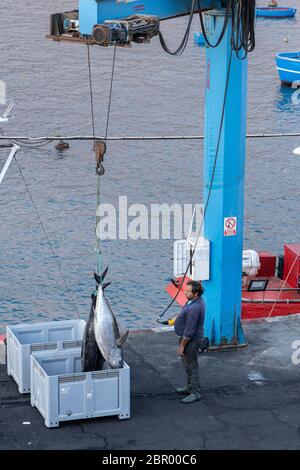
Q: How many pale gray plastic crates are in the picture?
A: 2